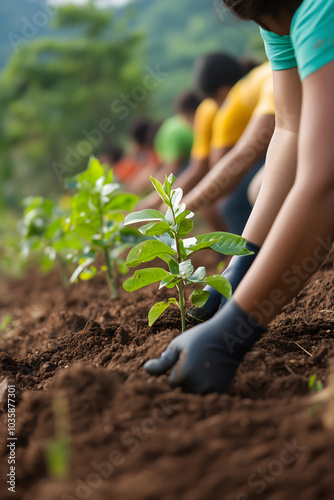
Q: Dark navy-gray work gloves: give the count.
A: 2